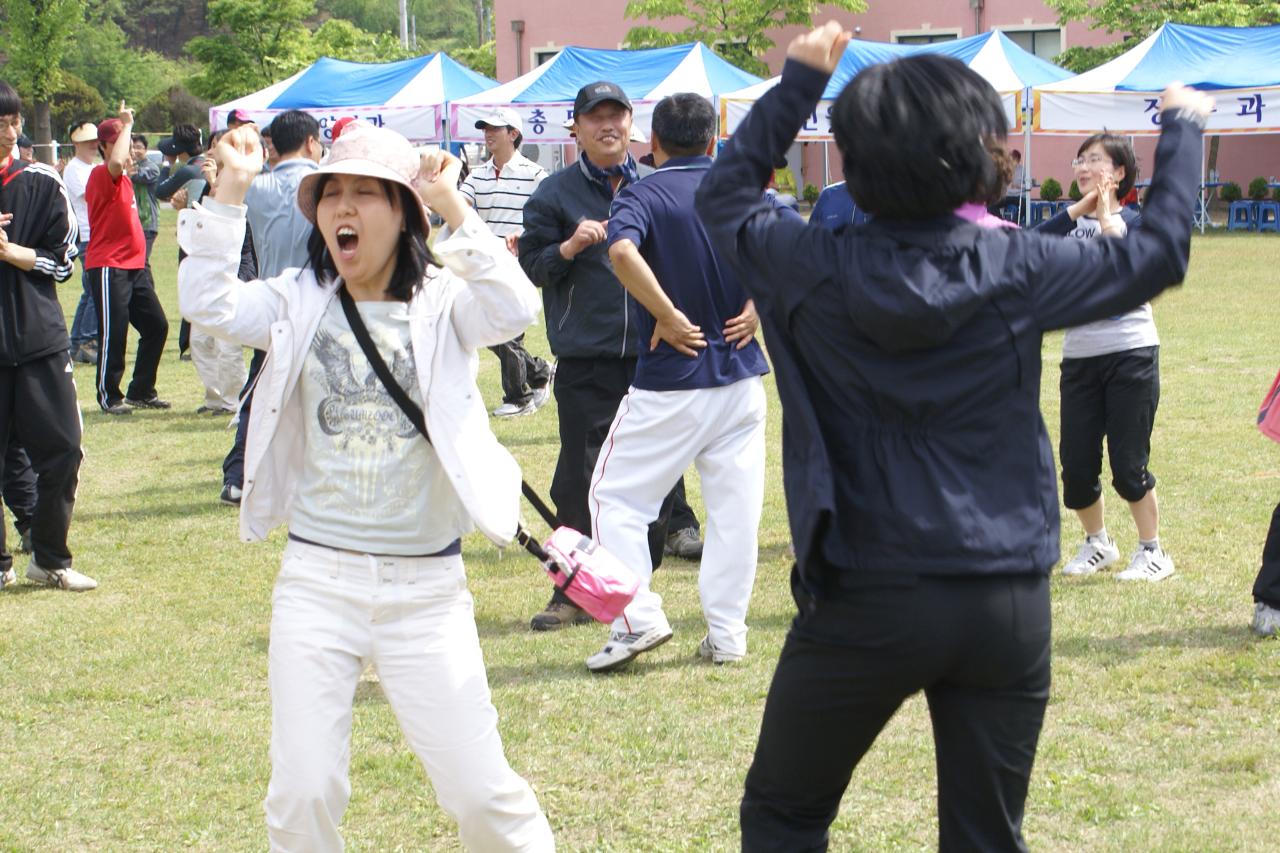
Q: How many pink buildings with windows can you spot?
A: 1